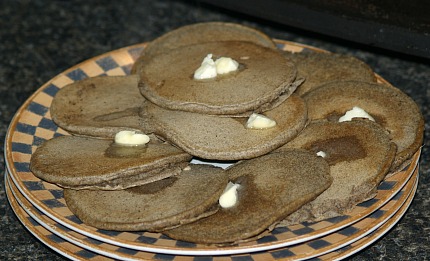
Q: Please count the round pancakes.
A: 10